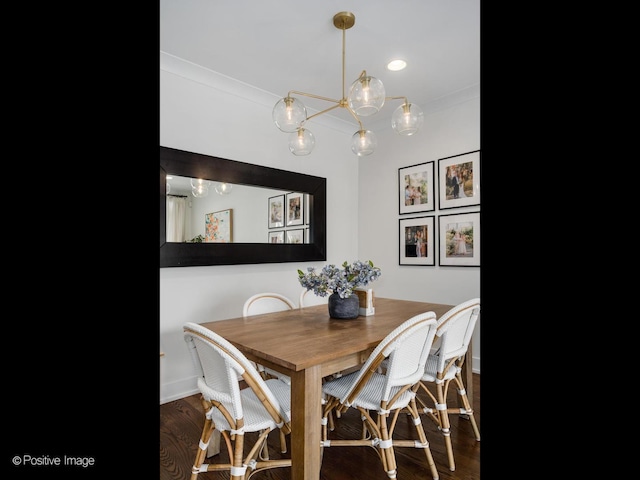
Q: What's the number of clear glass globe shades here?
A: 5